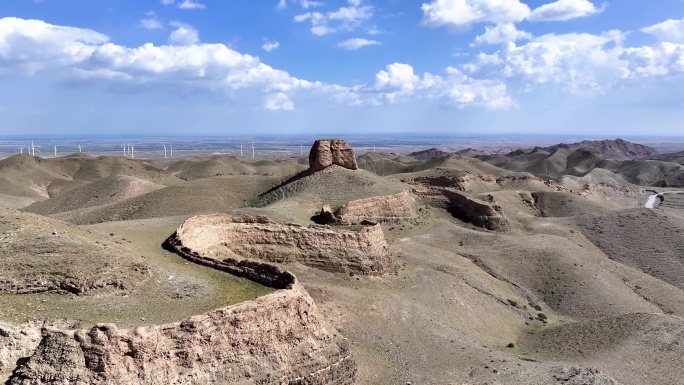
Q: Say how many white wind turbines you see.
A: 14